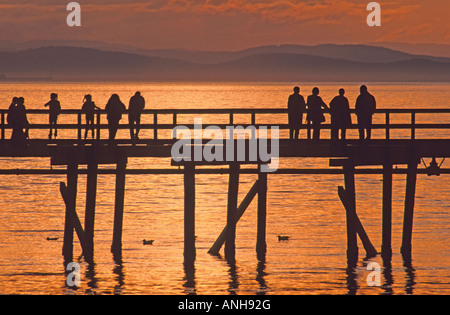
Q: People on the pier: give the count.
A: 10